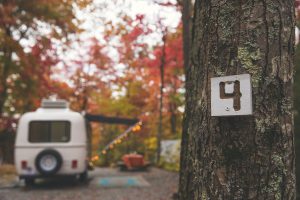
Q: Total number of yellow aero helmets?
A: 0